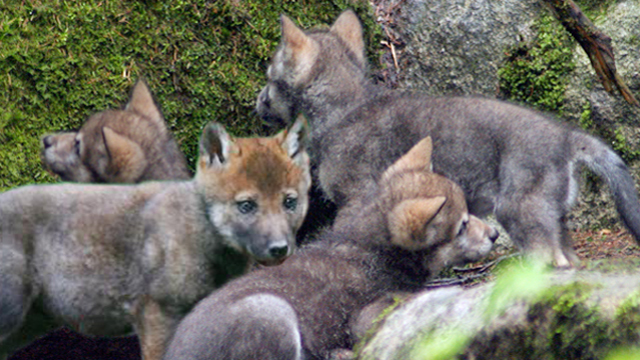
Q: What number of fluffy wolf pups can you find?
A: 4